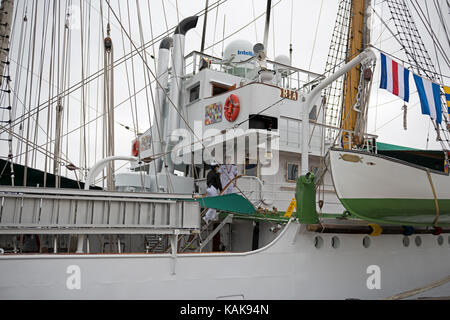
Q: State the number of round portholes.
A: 6